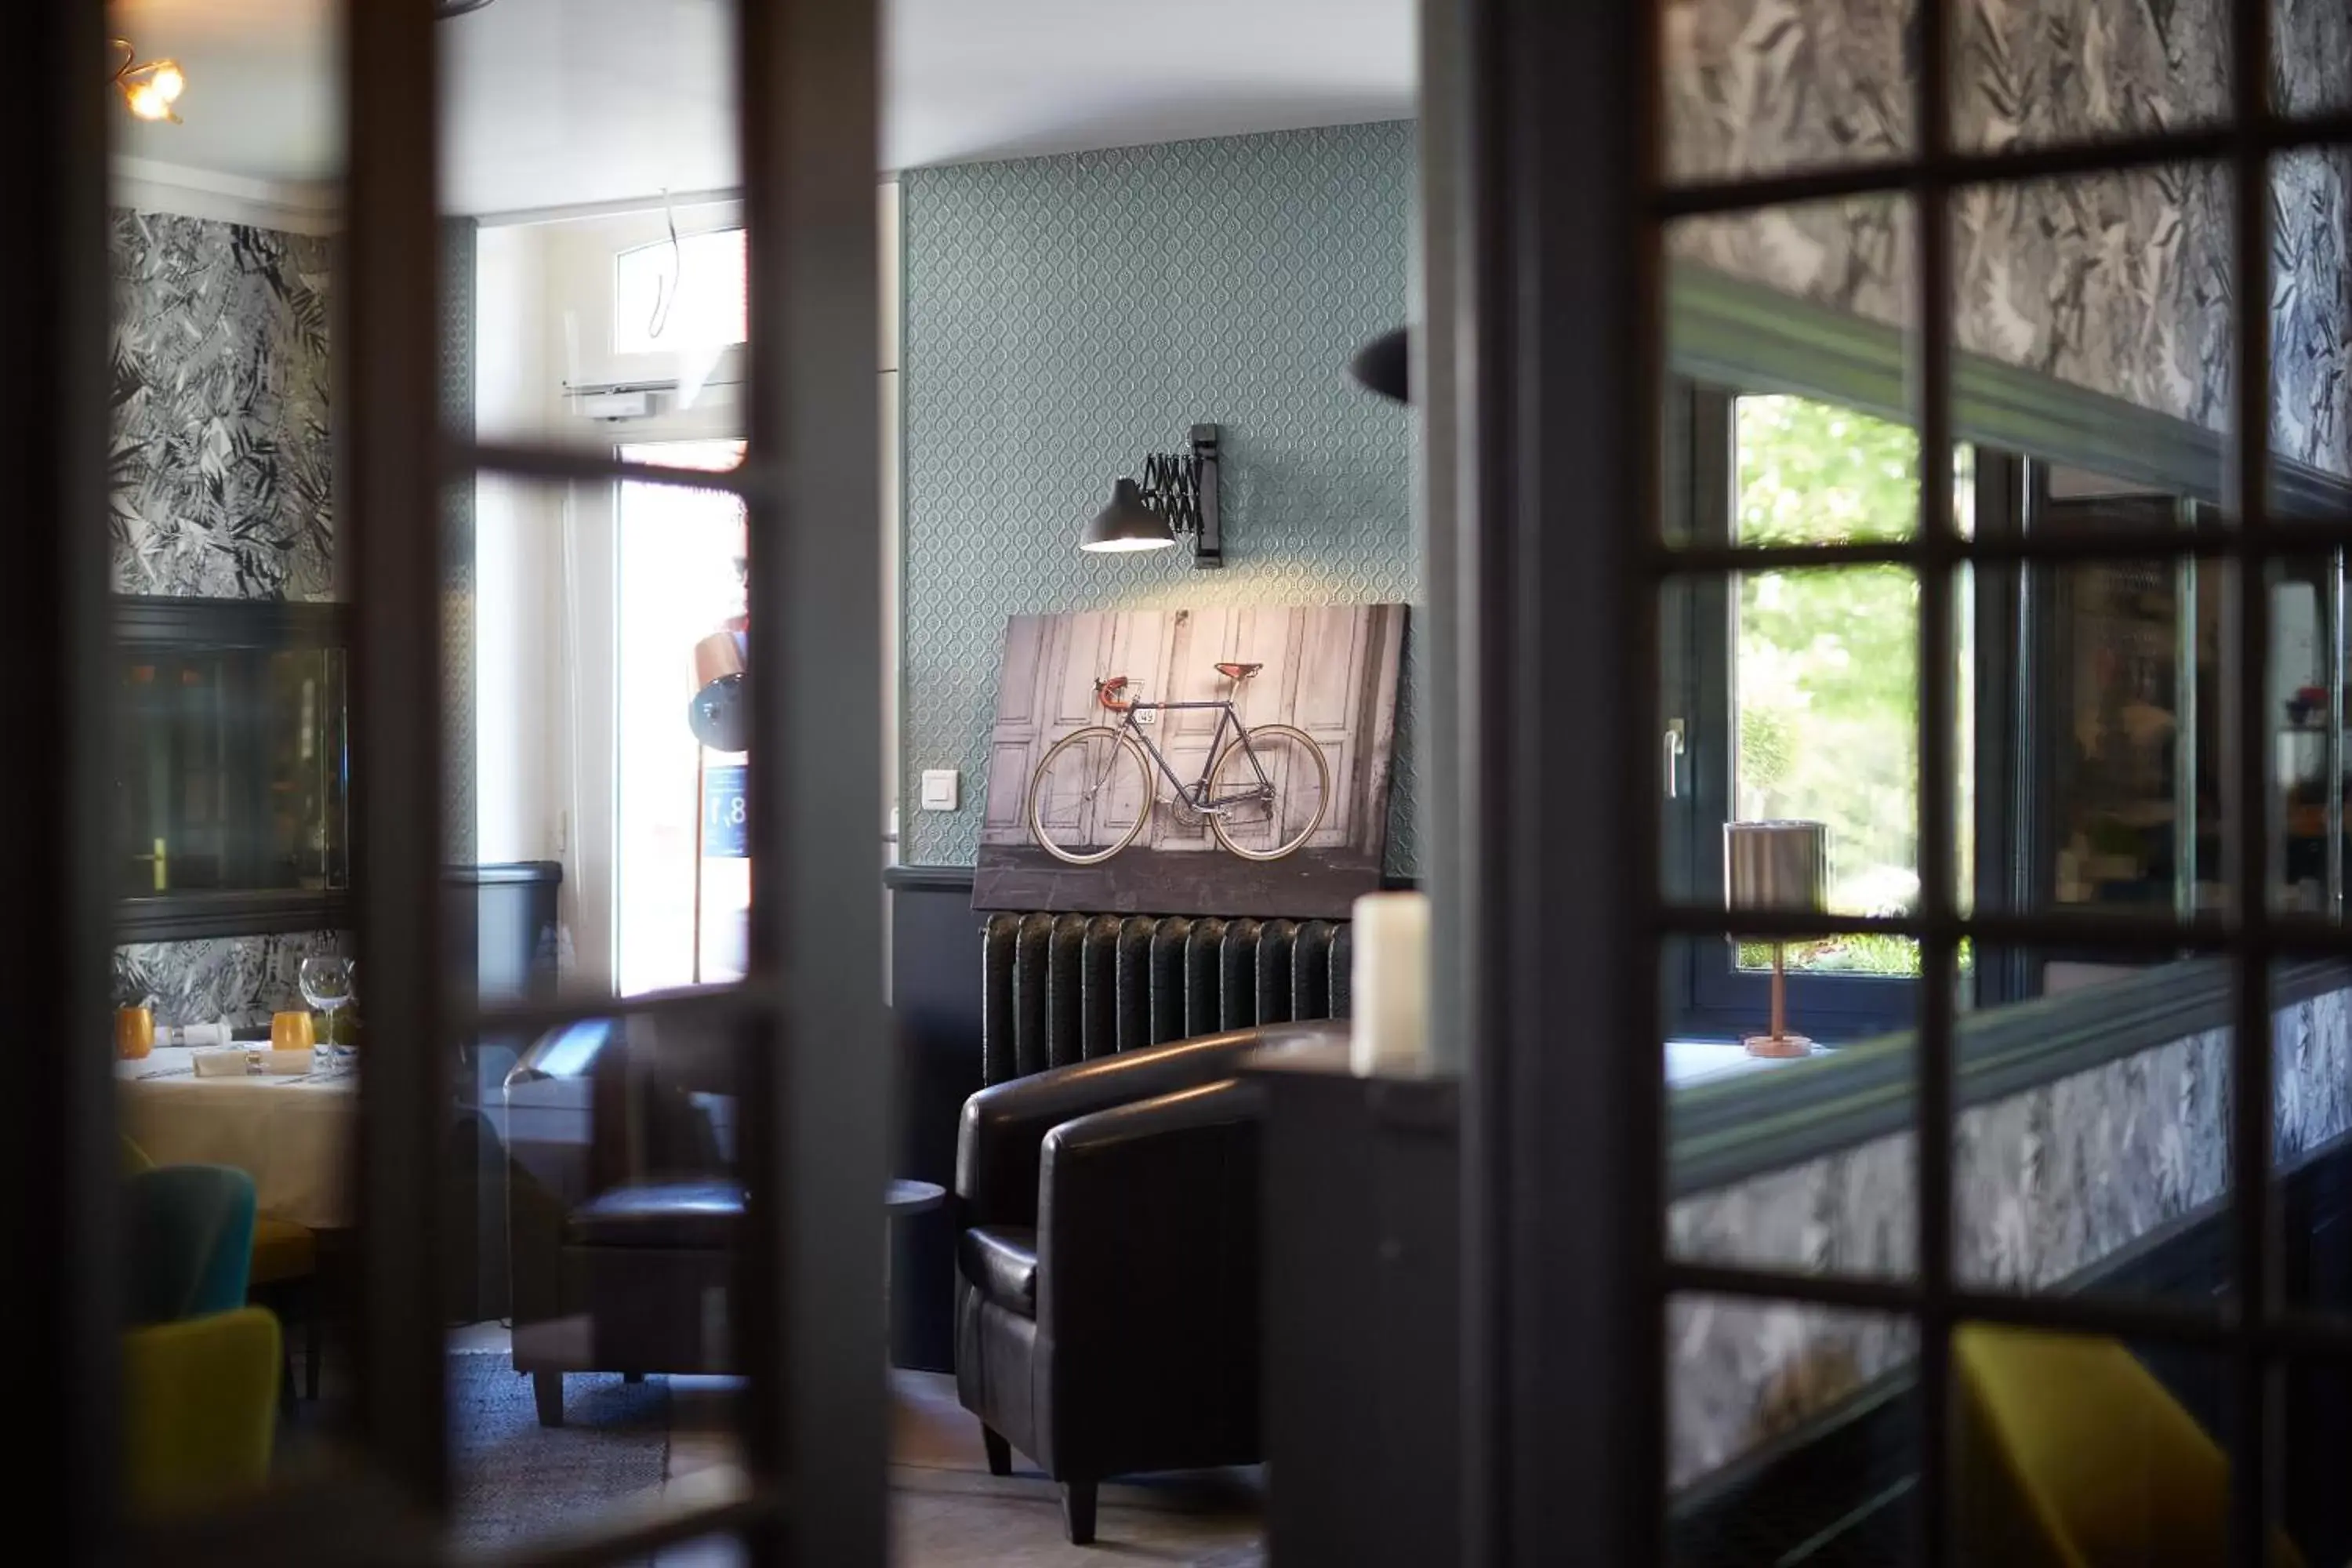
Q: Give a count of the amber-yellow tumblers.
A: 2